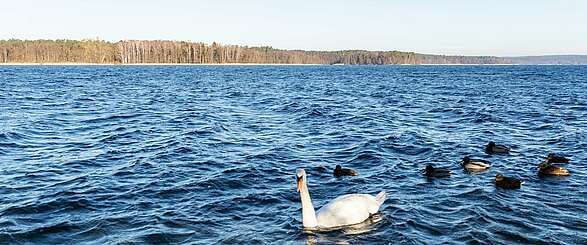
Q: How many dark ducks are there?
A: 7